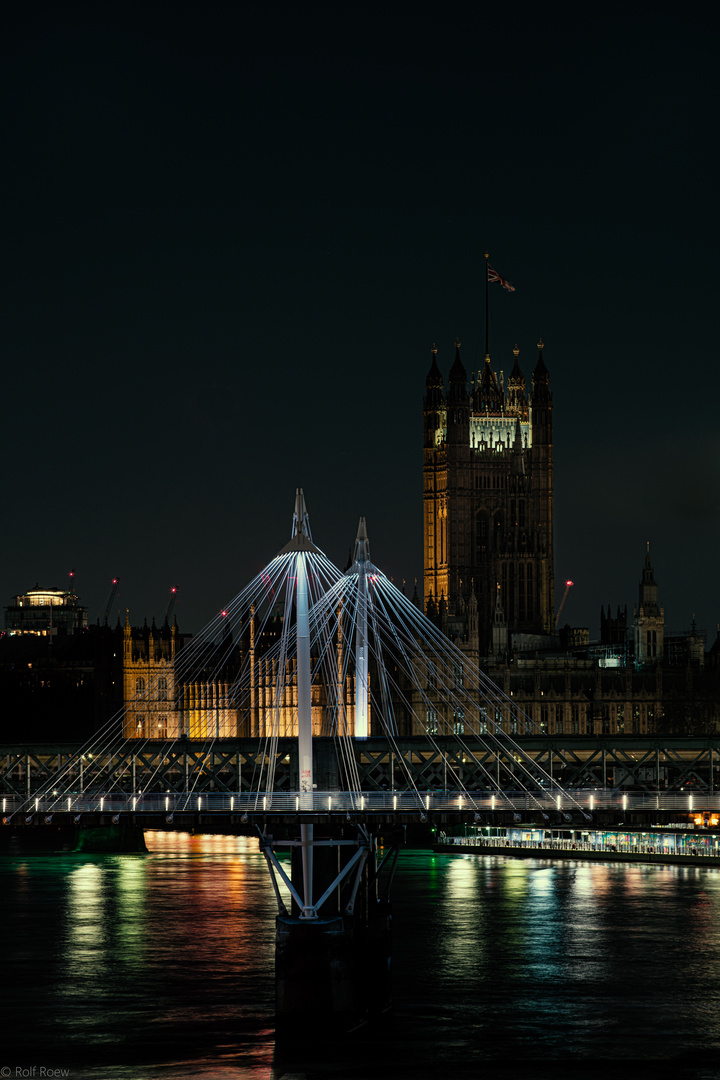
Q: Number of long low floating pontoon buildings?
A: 1